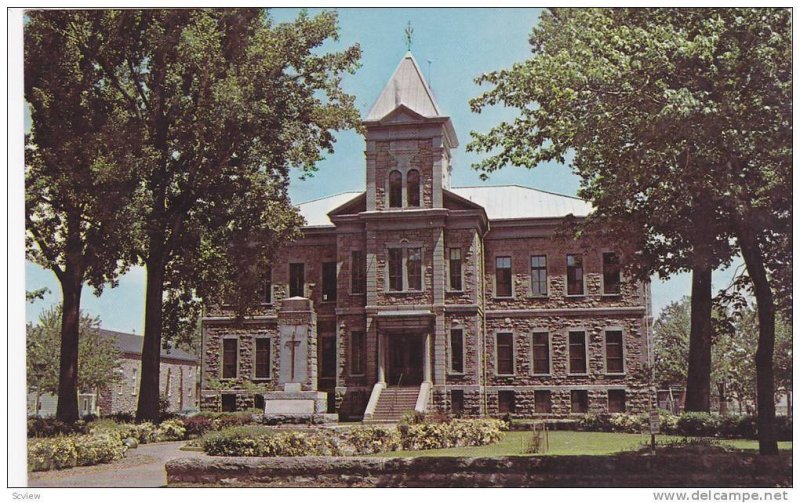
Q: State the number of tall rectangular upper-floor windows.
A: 11